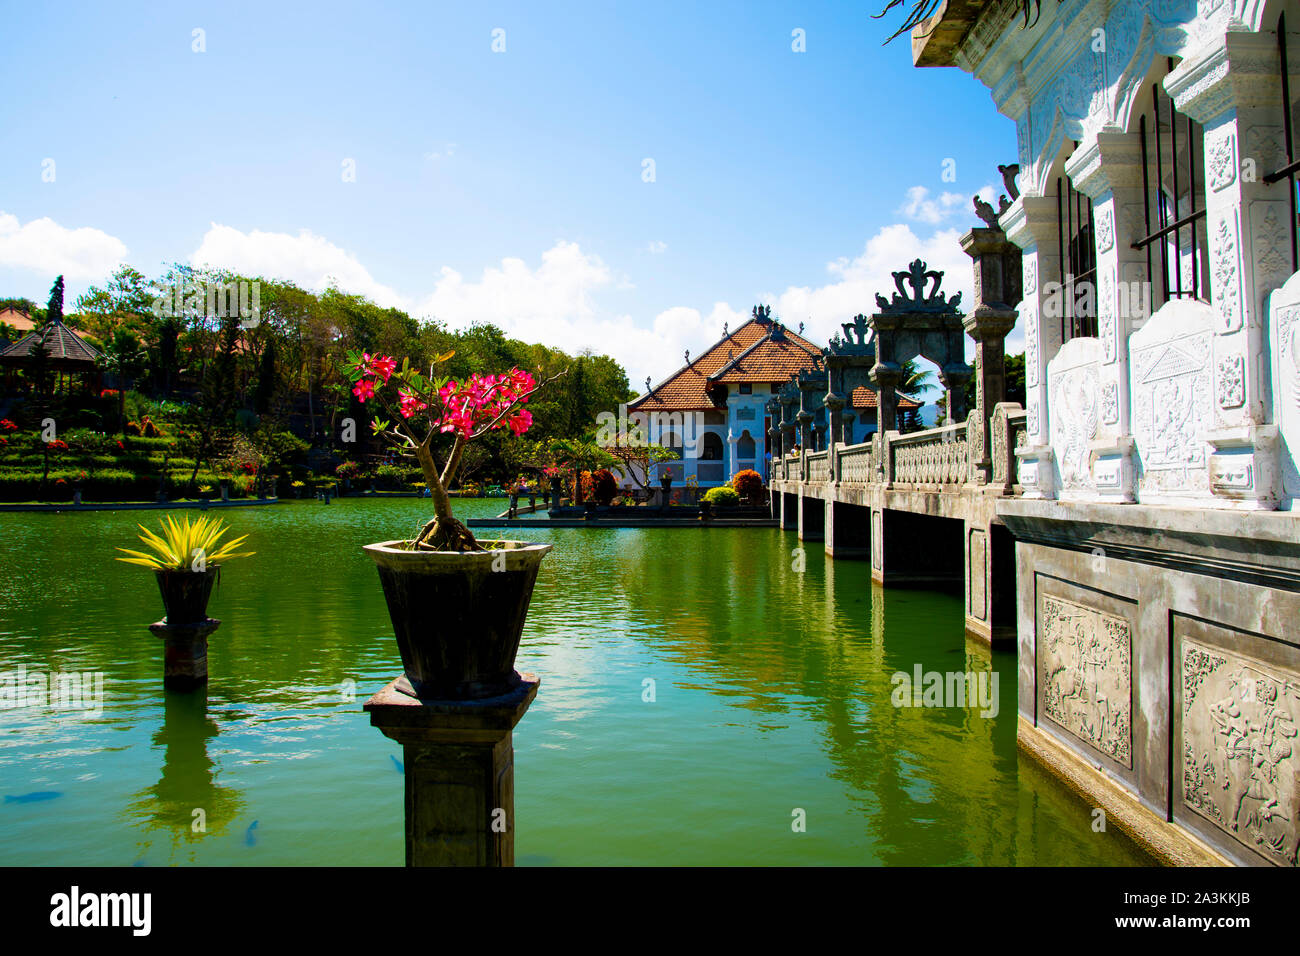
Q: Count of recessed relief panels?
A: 2